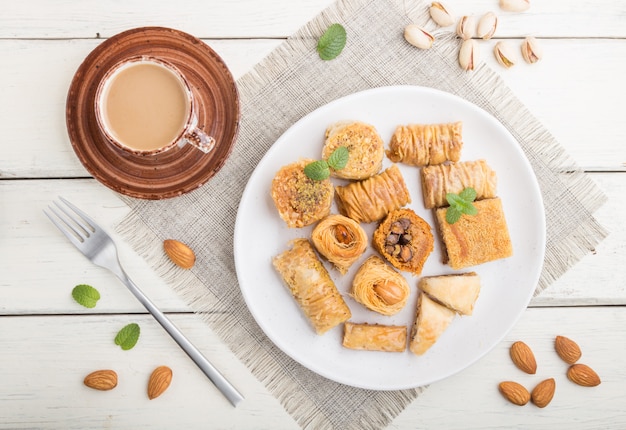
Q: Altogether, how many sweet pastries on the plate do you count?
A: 13